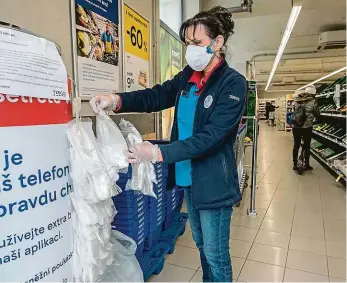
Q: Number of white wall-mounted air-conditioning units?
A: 1